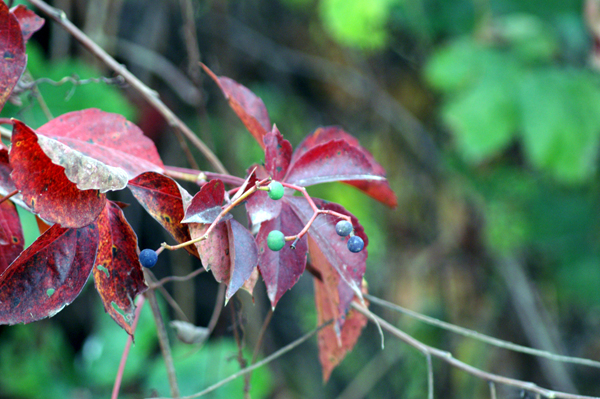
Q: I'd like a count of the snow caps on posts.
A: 0